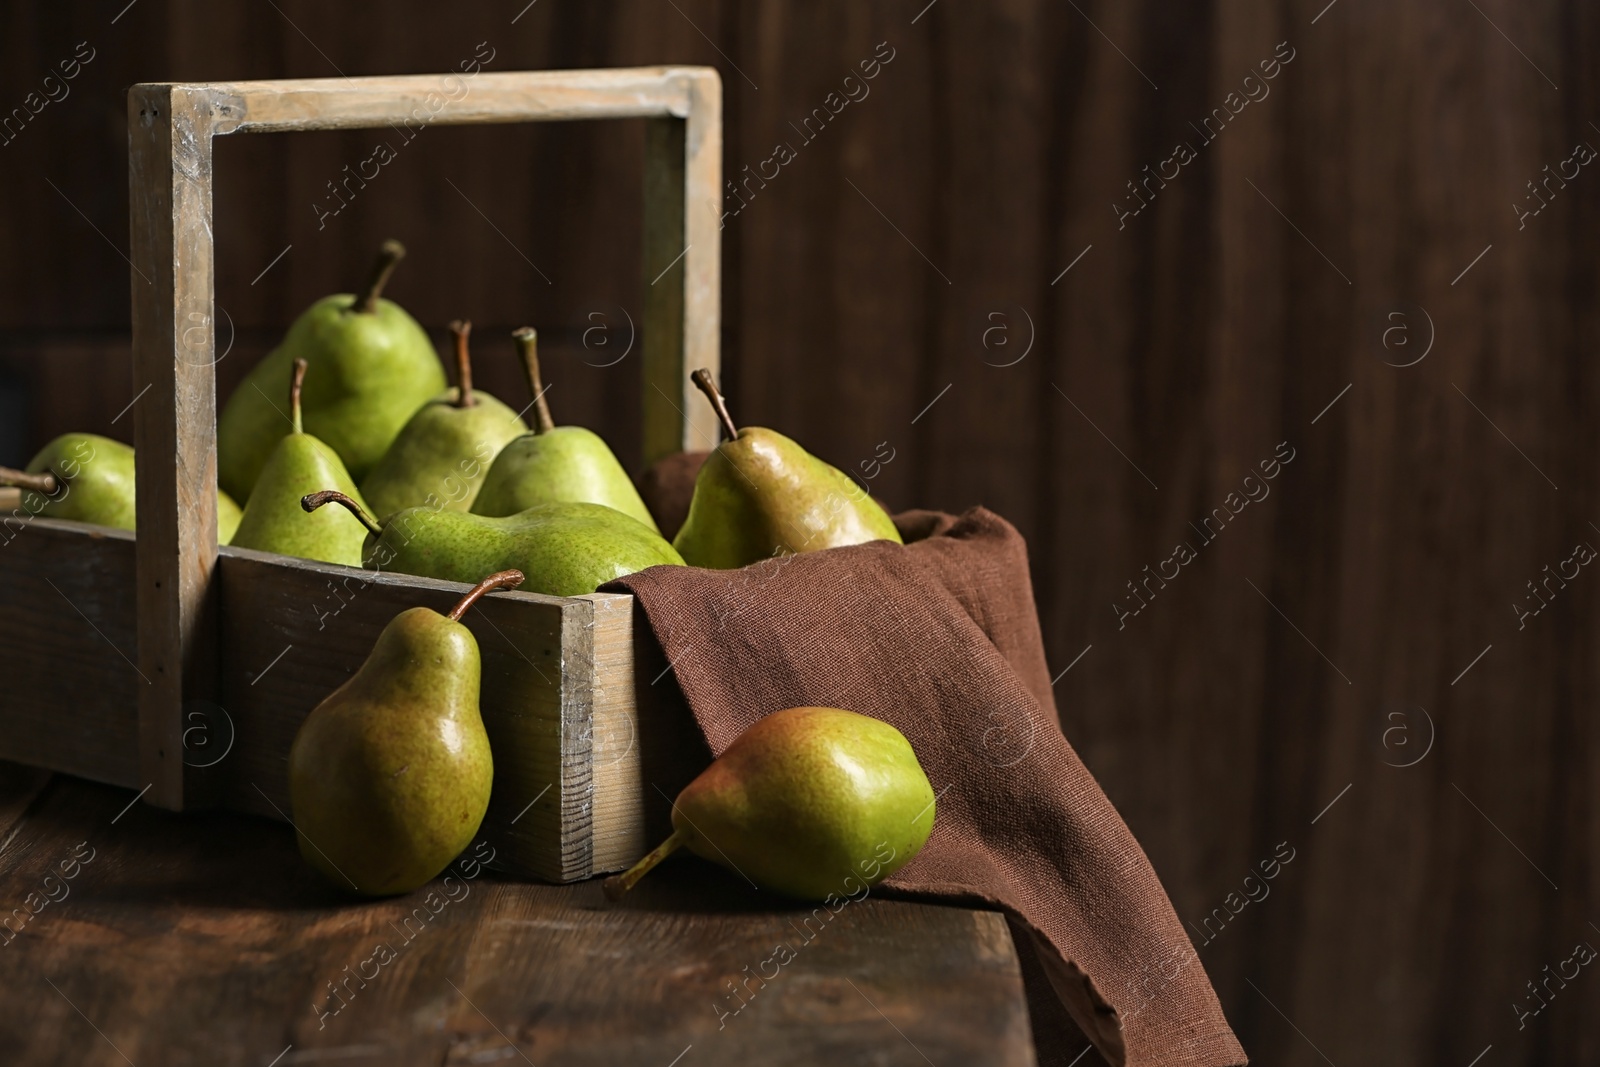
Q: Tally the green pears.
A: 9